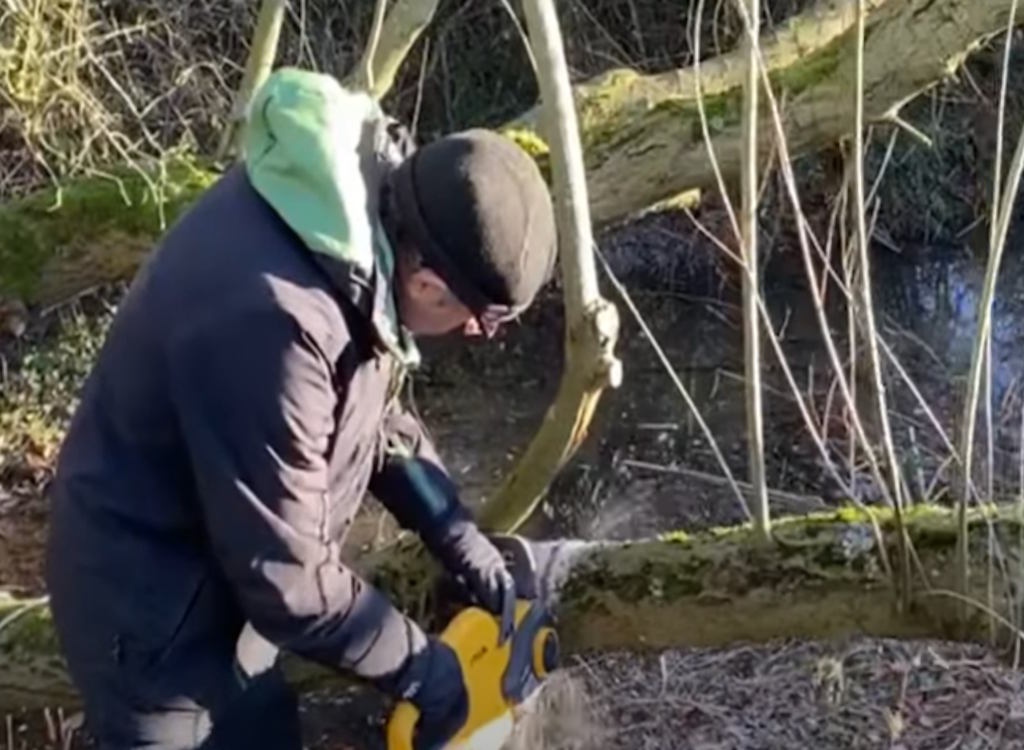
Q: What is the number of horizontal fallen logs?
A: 2